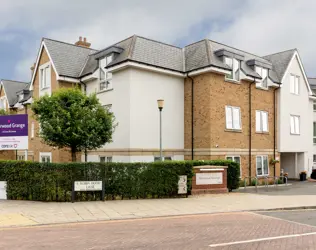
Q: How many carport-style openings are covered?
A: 1